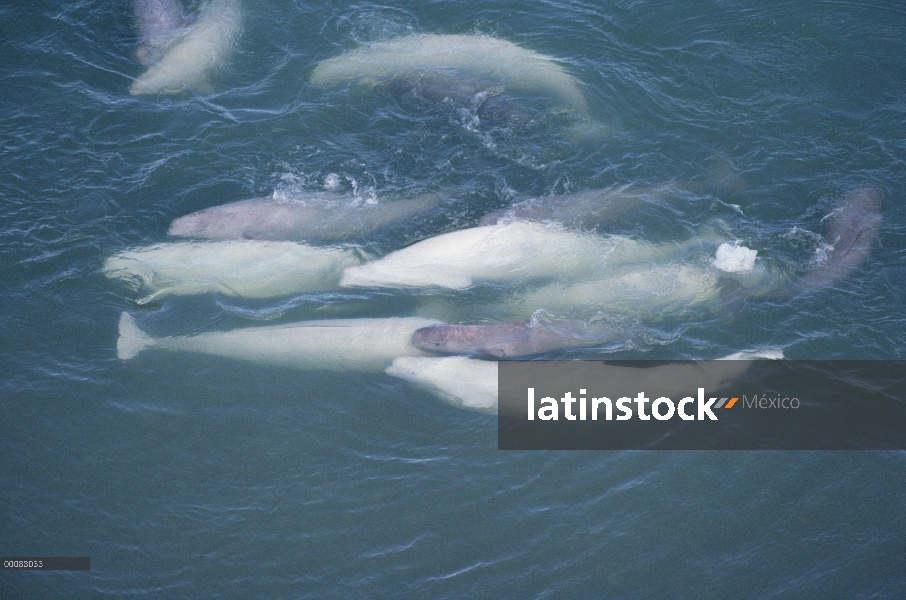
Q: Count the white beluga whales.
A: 7